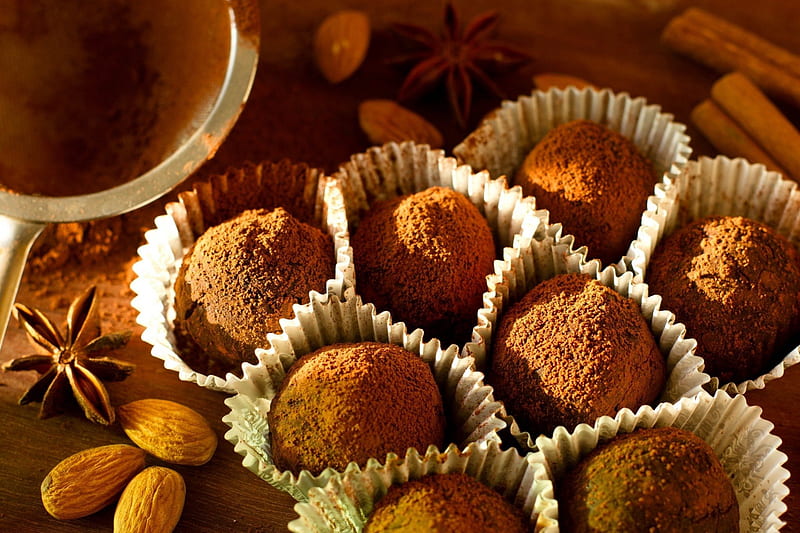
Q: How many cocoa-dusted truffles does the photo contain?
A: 8